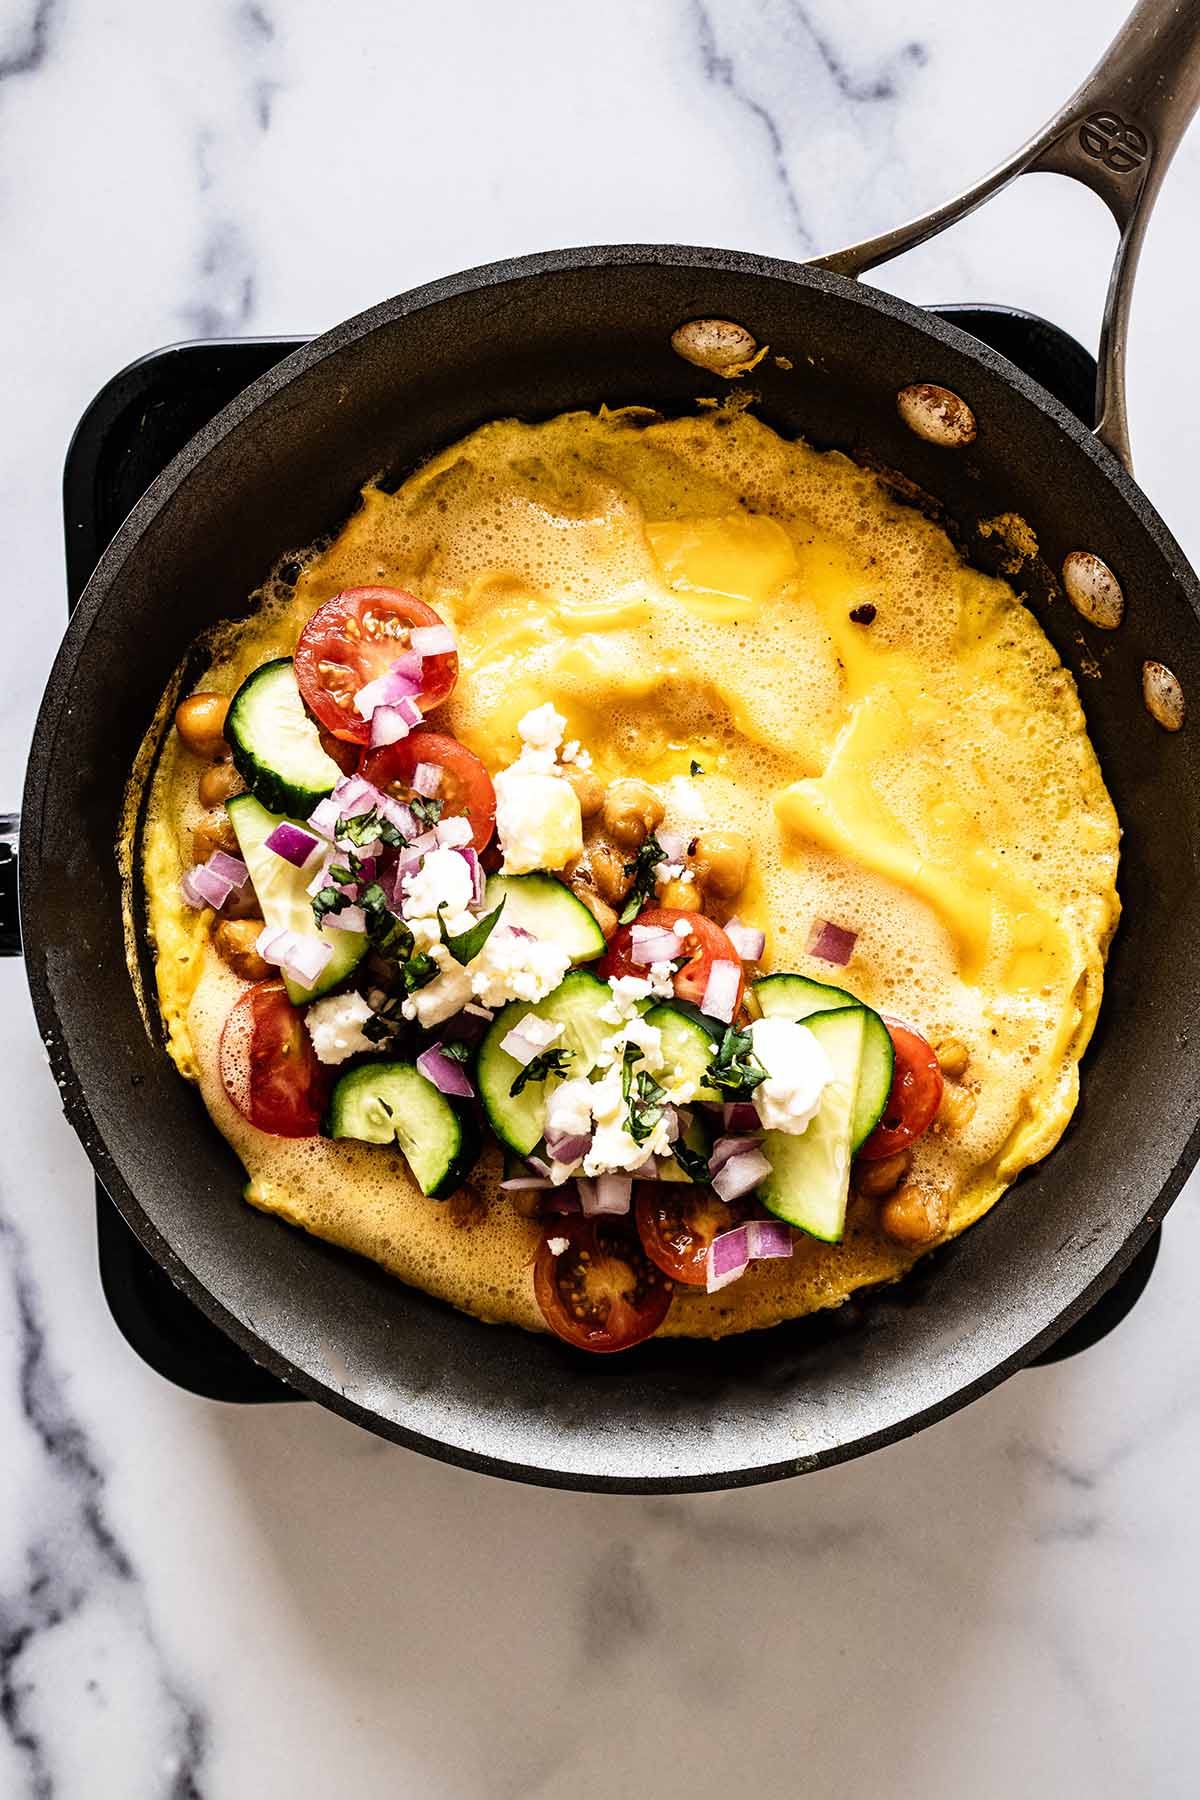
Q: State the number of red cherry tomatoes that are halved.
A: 7